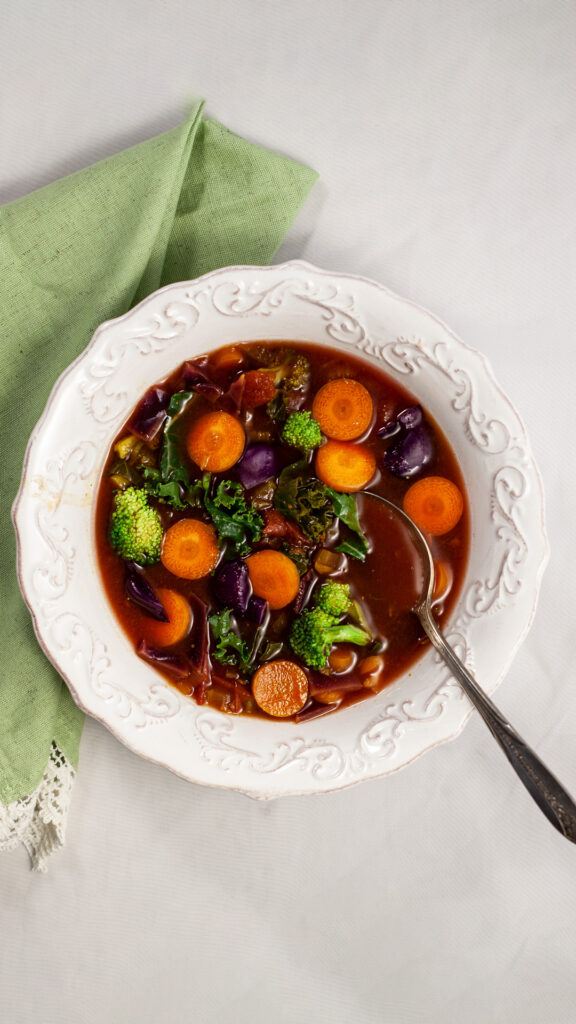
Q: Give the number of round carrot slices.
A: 8